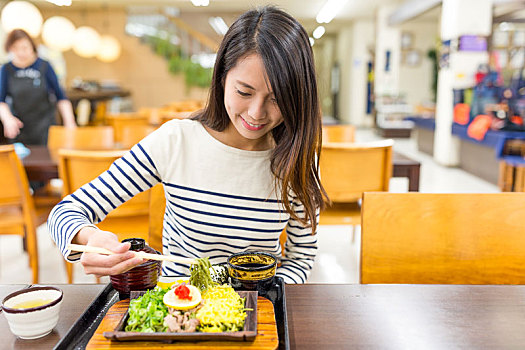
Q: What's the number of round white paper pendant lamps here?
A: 4